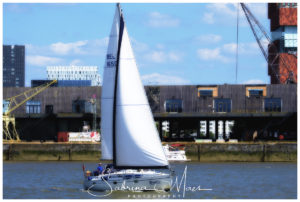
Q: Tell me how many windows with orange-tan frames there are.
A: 2